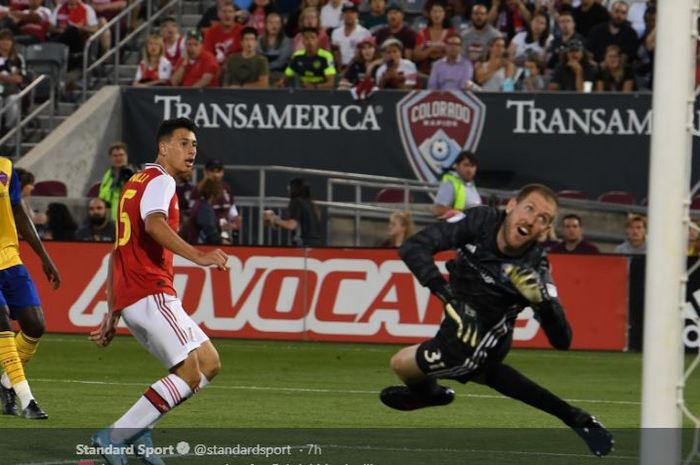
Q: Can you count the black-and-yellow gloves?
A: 2